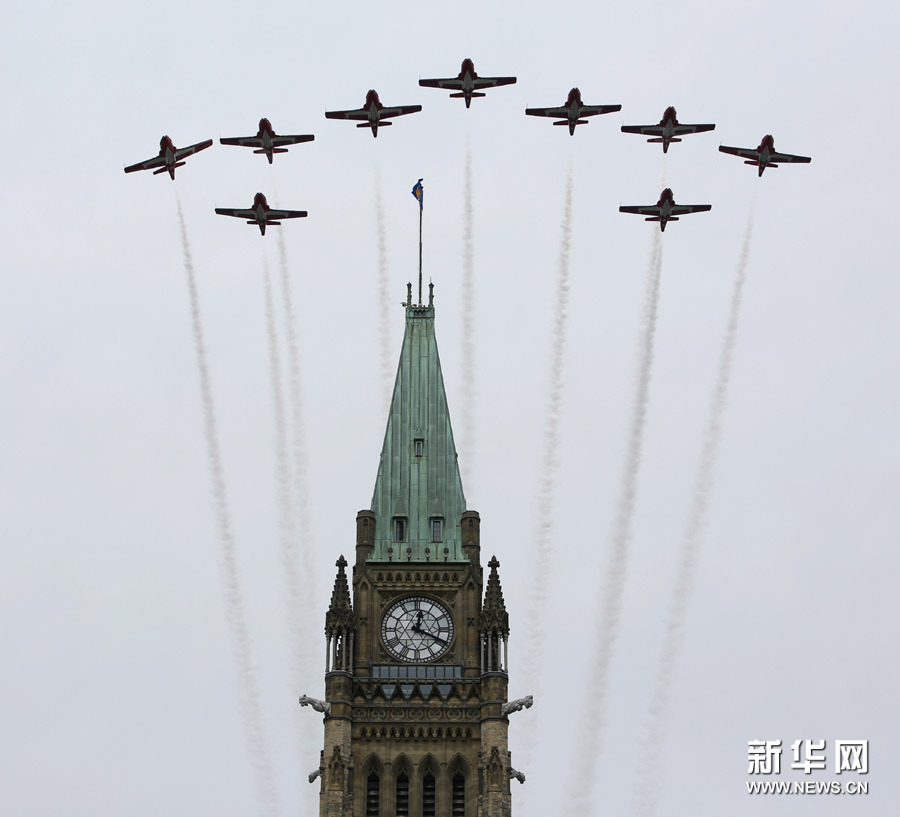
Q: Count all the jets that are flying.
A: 9